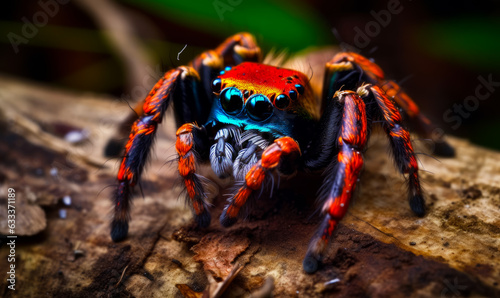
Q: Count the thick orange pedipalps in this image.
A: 2